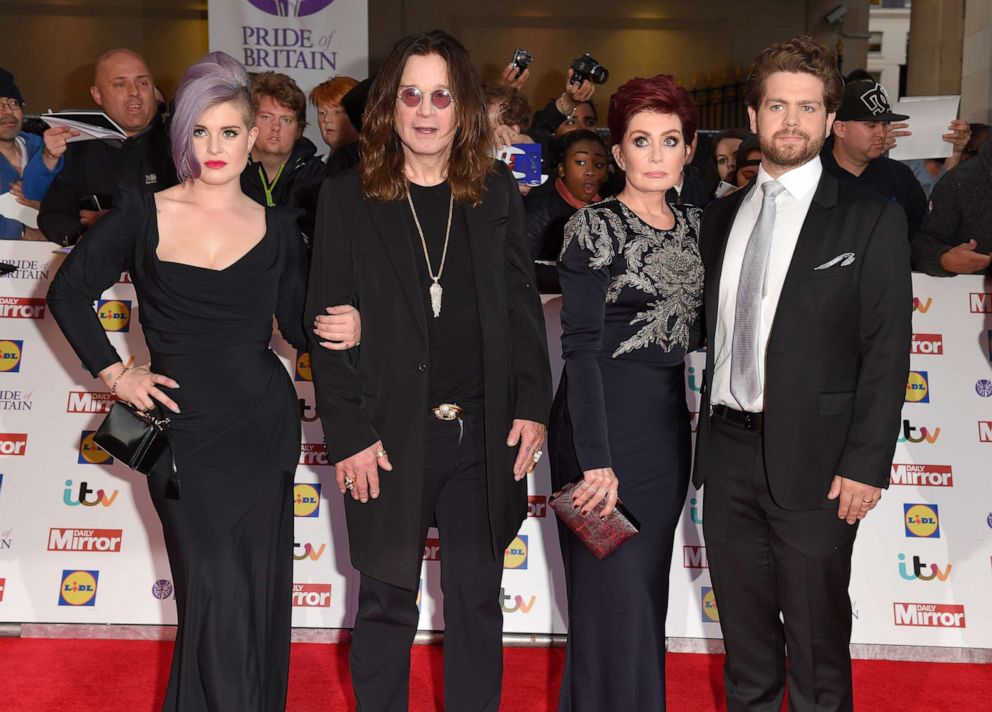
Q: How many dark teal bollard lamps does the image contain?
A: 0